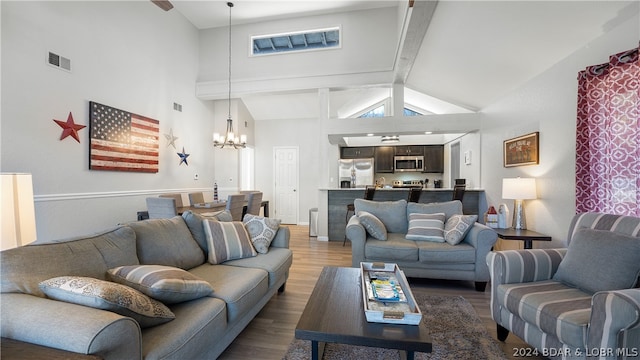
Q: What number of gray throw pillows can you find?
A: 1